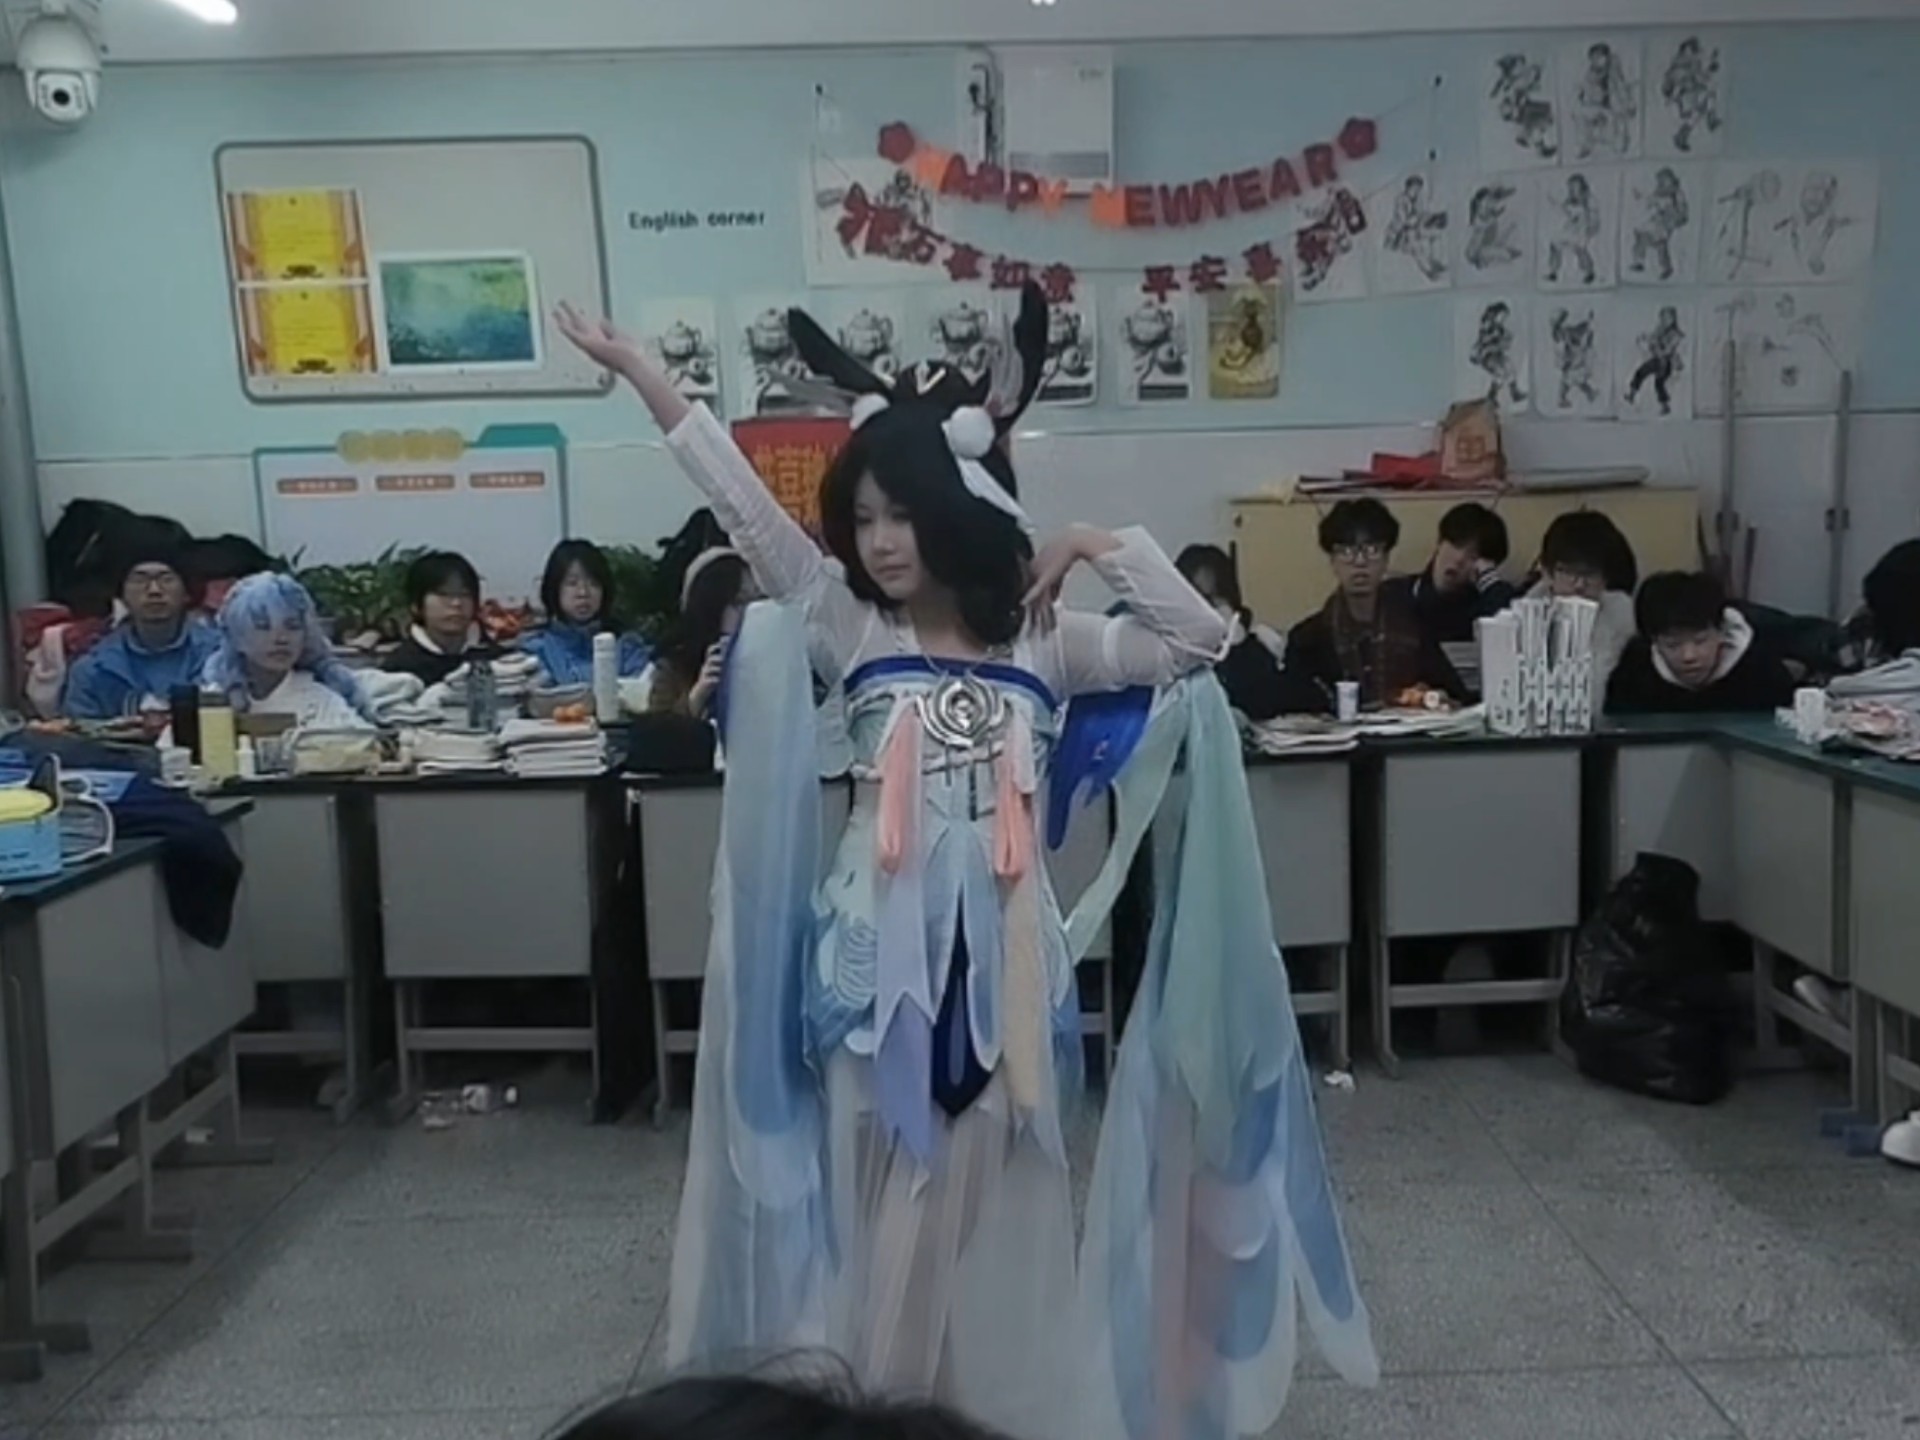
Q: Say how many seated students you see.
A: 11